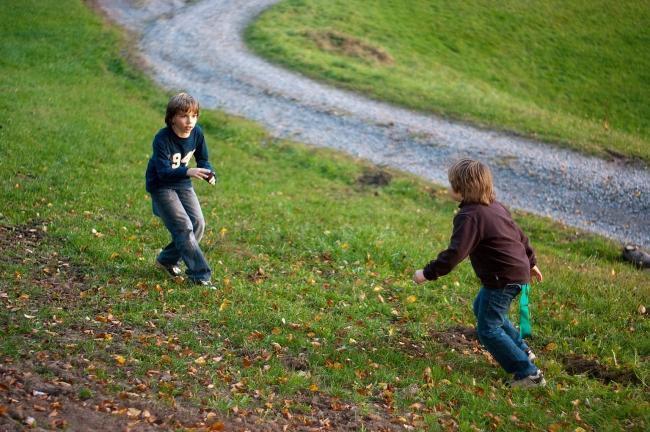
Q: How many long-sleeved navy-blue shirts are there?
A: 1